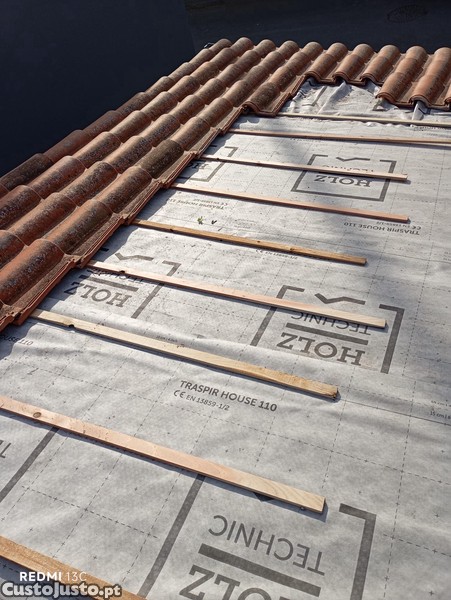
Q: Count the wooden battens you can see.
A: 9